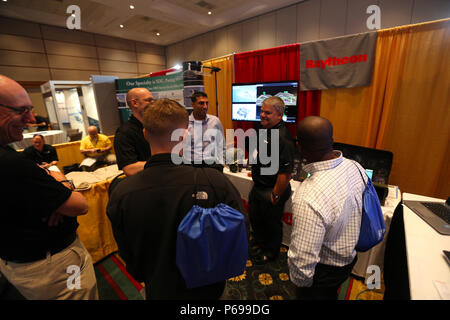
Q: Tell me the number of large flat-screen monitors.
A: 1